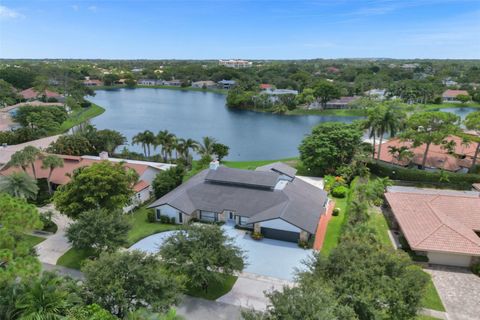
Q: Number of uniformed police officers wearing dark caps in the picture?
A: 0